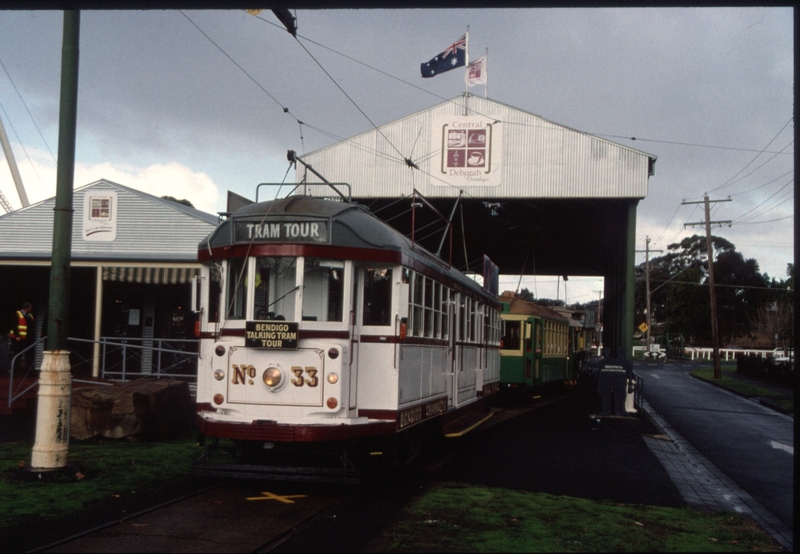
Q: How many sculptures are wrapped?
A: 0